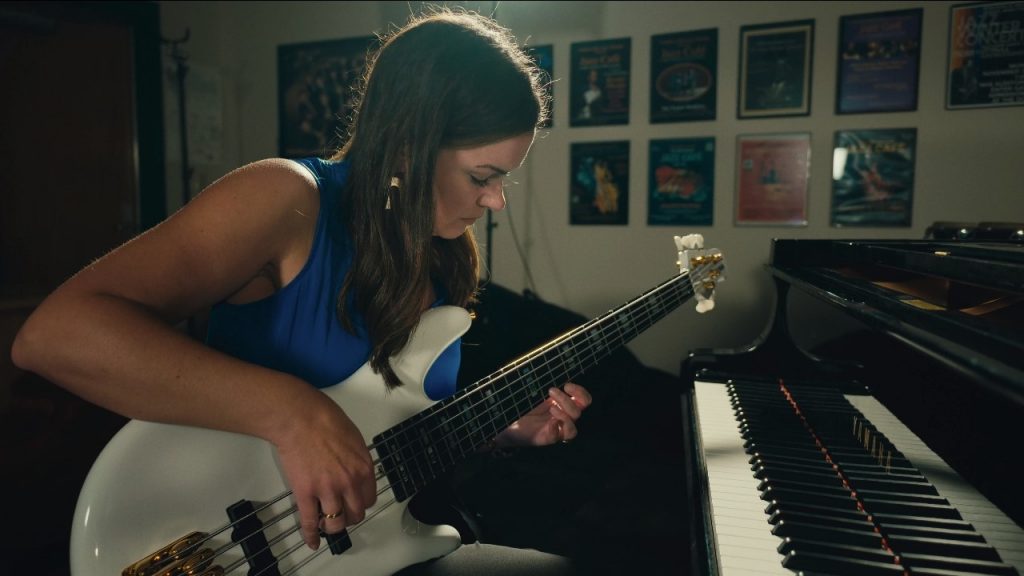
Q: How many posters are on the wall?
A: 11